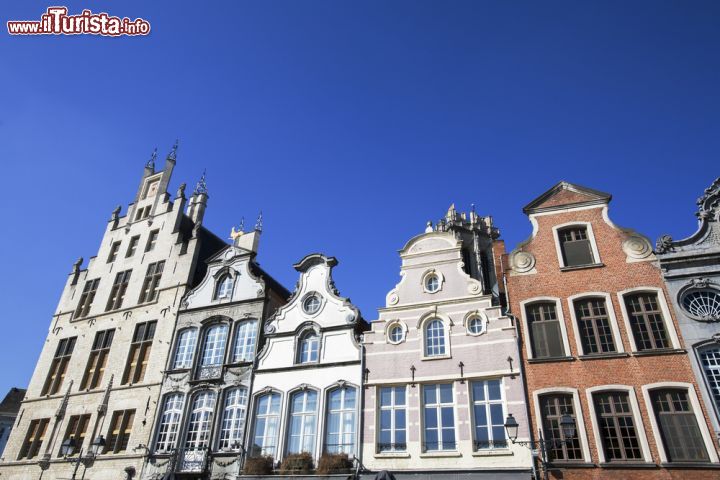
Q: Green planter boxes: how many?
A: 3